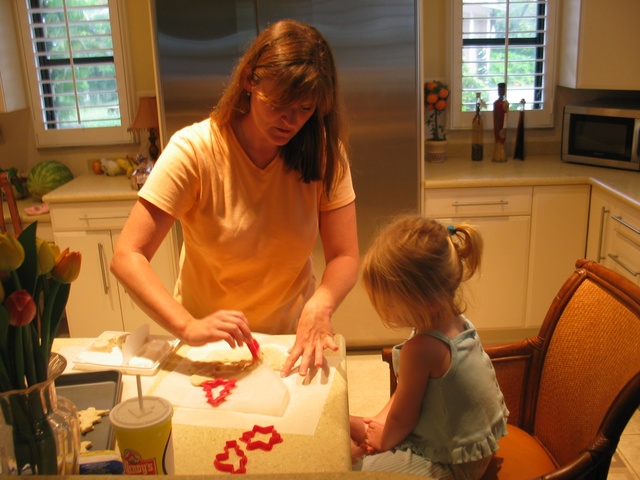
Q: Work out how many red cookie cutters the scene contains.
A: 4